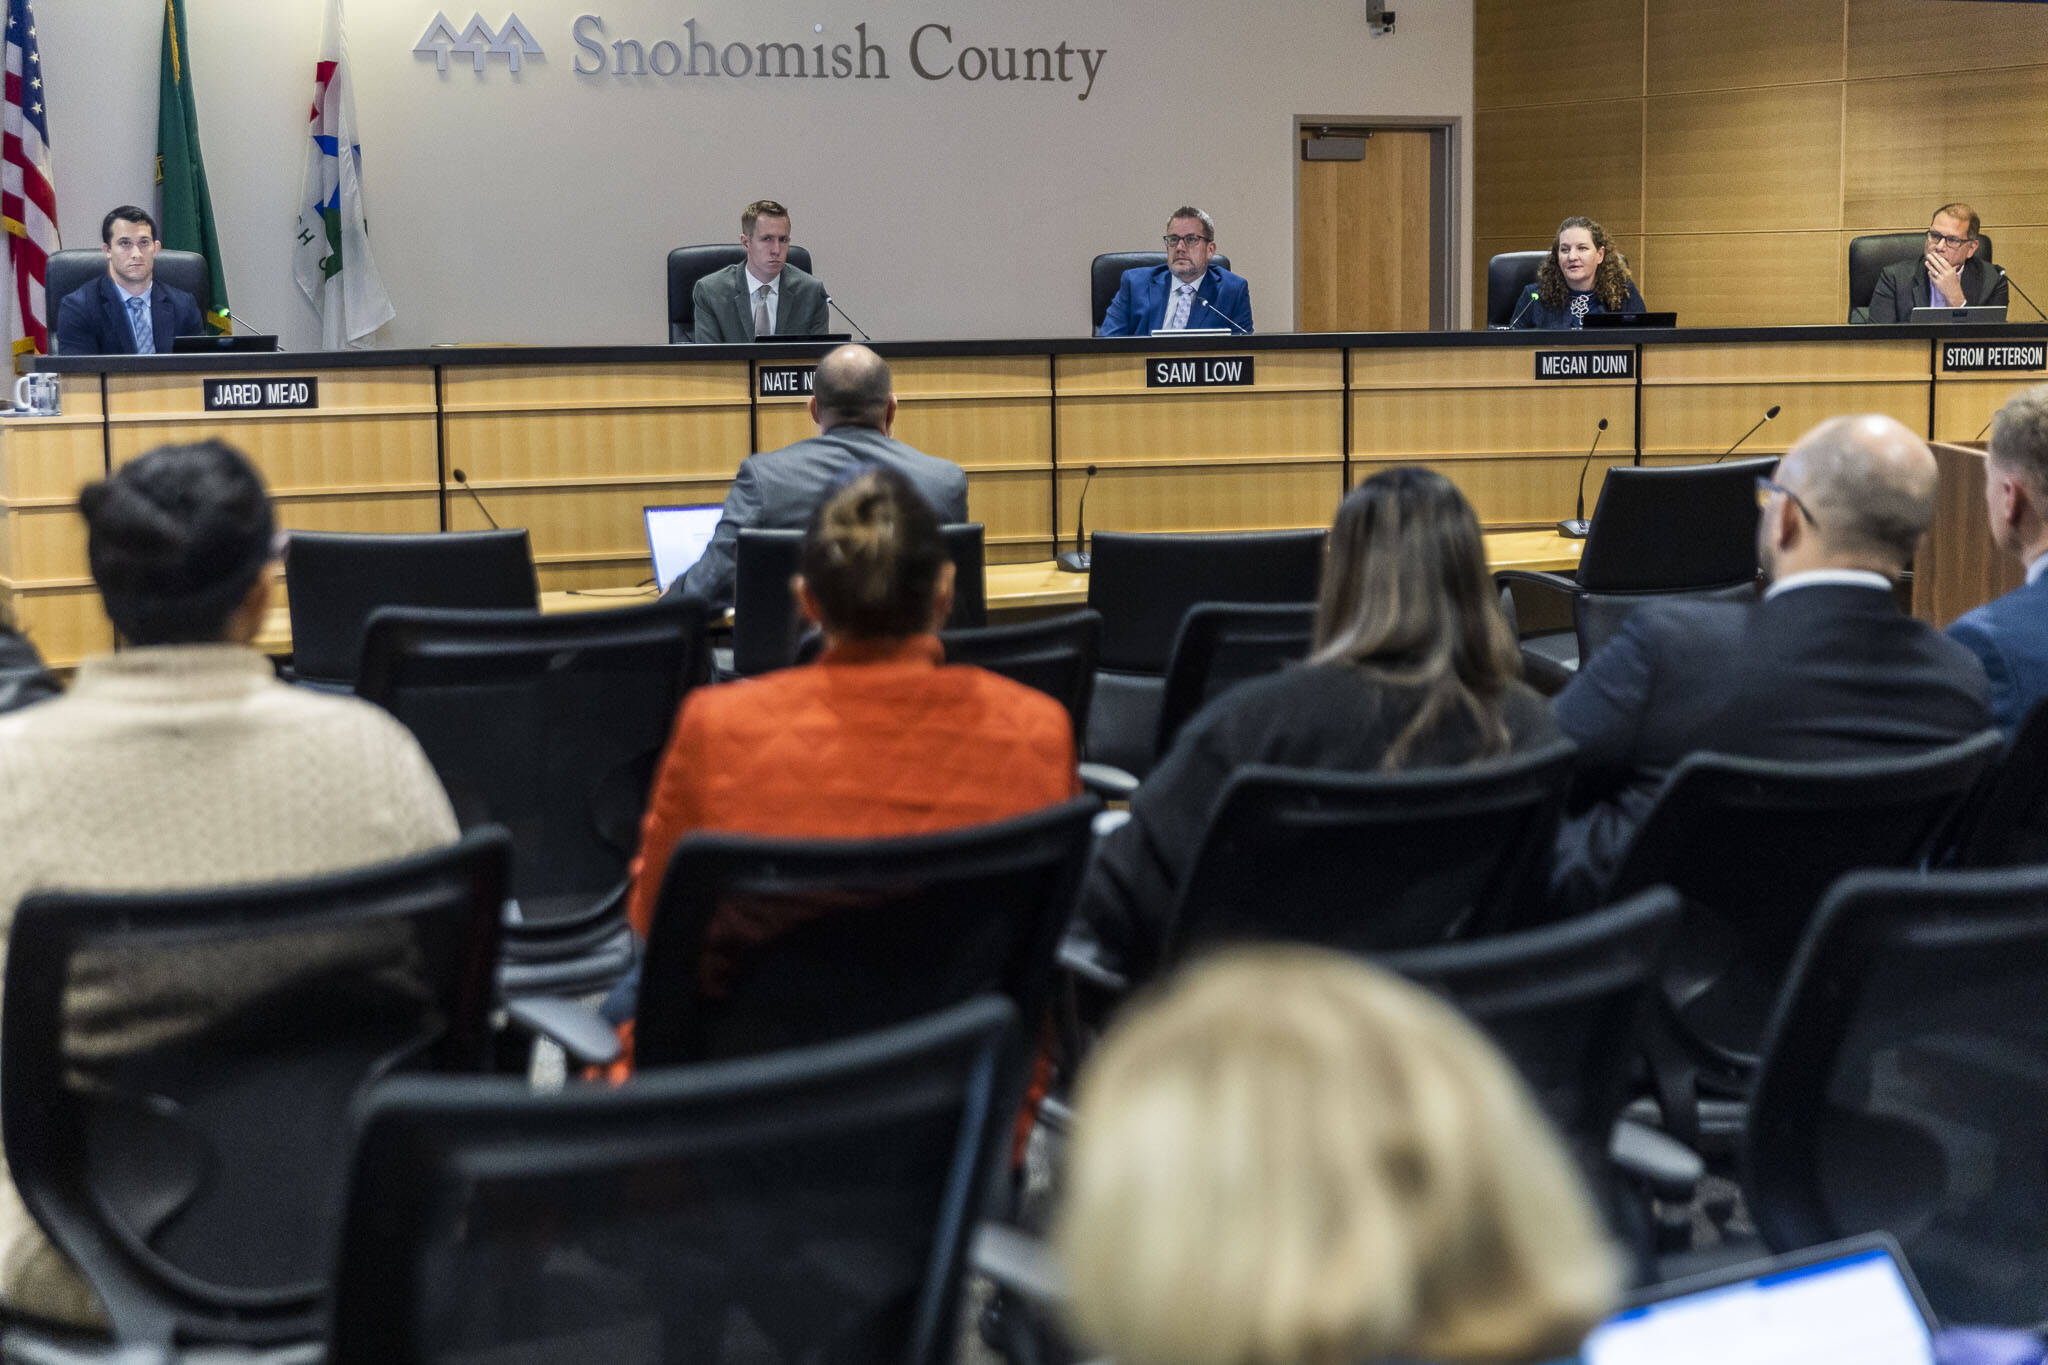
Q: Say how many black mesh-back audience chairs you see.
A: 11